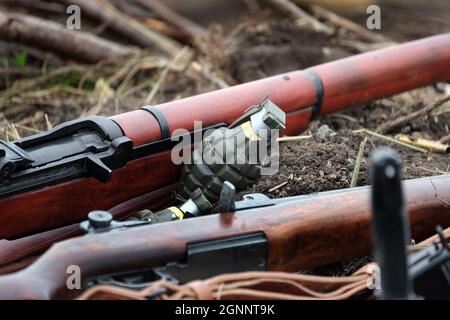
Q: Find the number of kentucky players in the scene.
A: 0